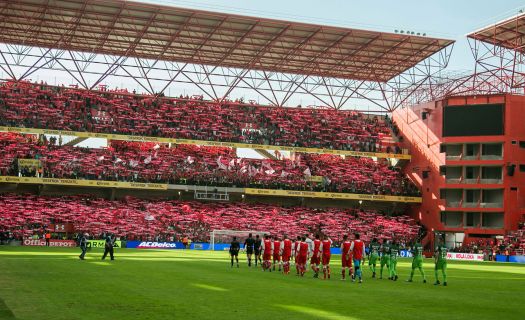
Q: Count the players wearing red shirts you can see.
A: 9